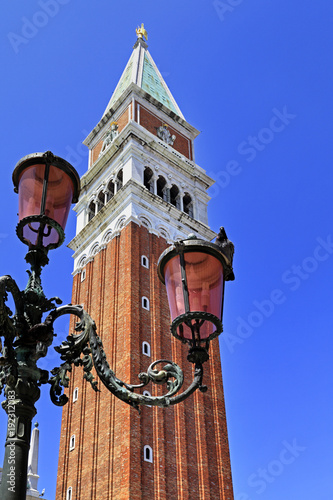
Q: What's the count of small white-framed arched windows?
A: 9